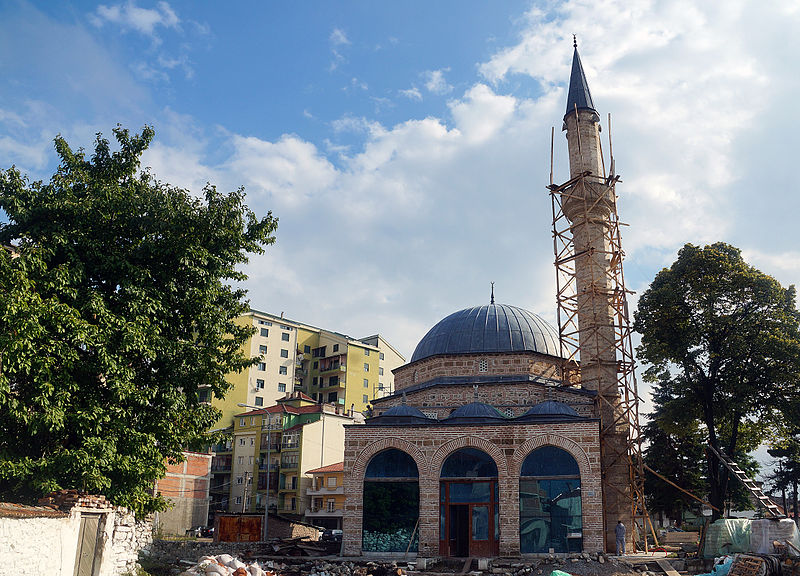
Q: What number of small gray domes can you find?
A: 3